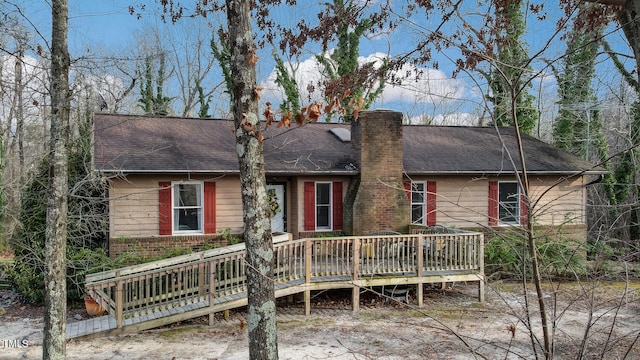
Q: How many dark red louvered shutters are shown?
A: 8